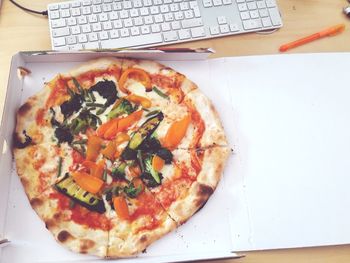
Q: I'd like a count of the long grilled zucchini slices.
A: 2